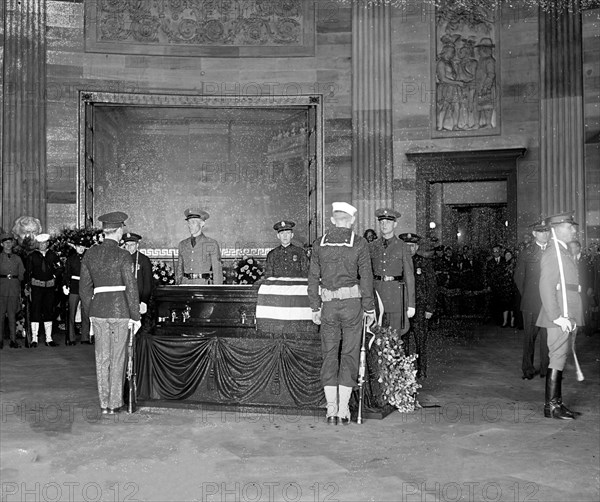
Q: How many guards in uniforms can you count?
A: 12